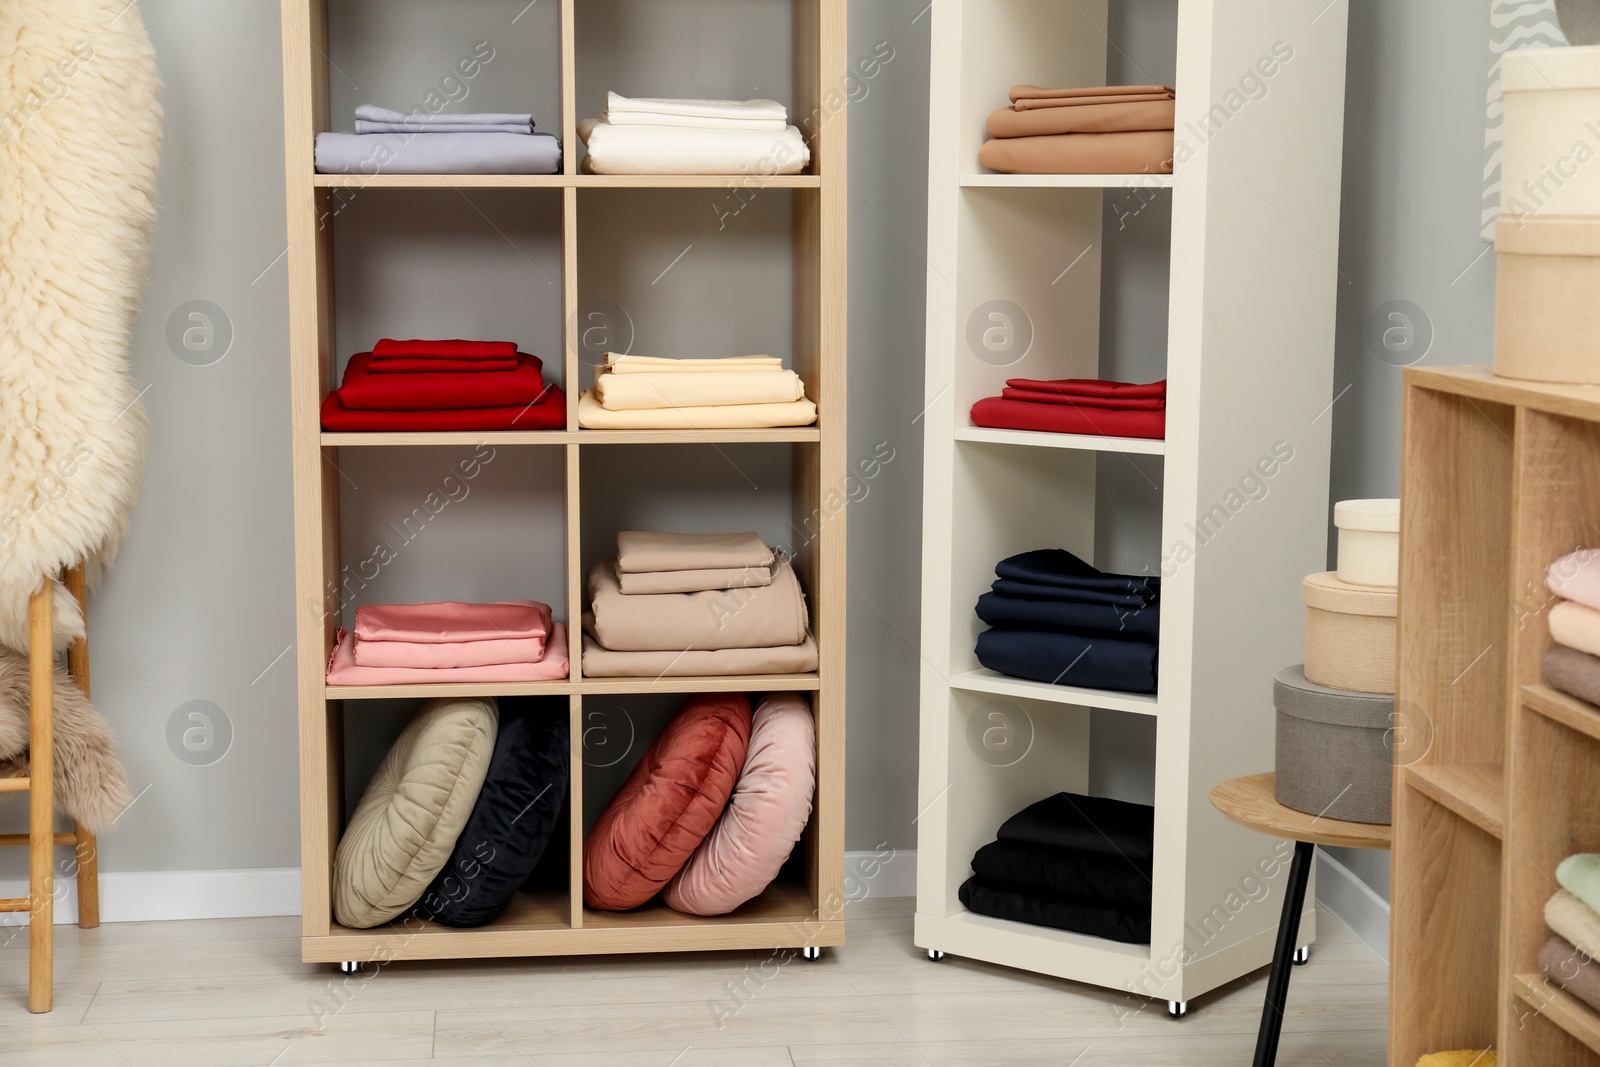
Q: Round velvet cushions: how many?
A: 4